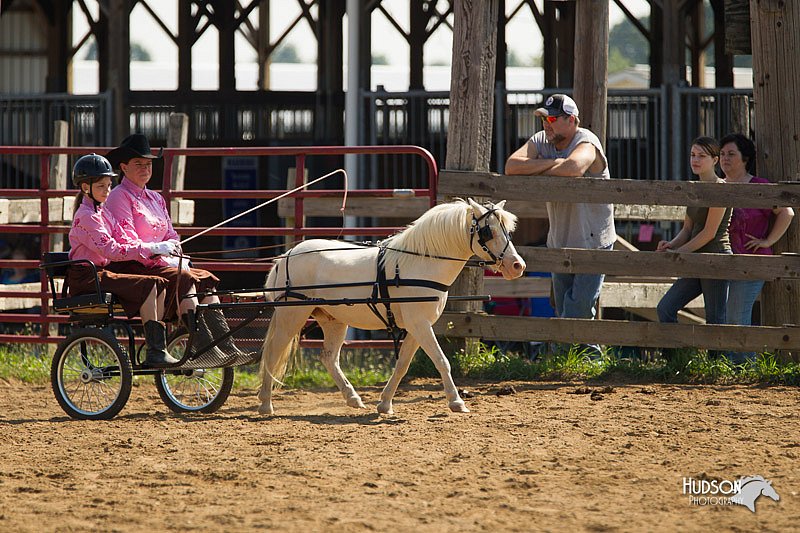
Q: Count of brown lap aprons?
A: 2